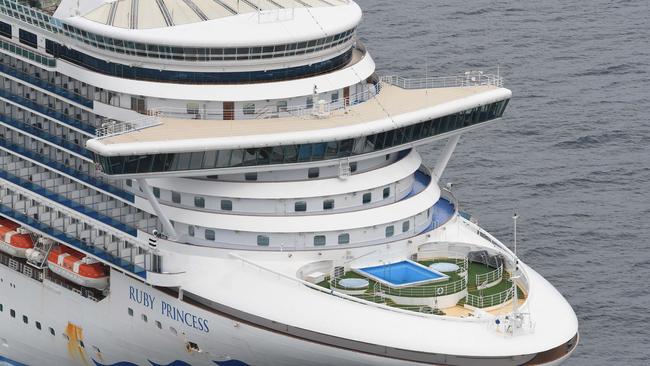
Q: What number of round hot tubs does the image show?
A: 2